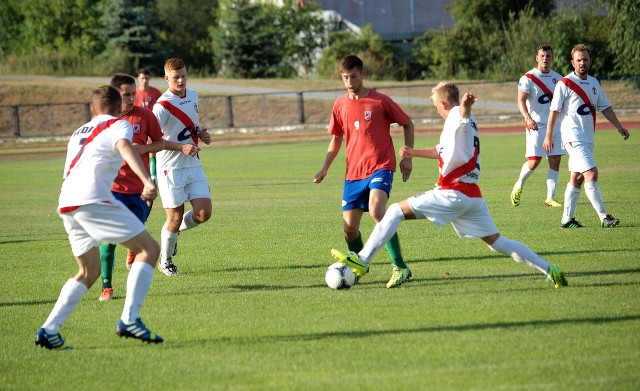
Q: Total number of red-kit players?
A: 3